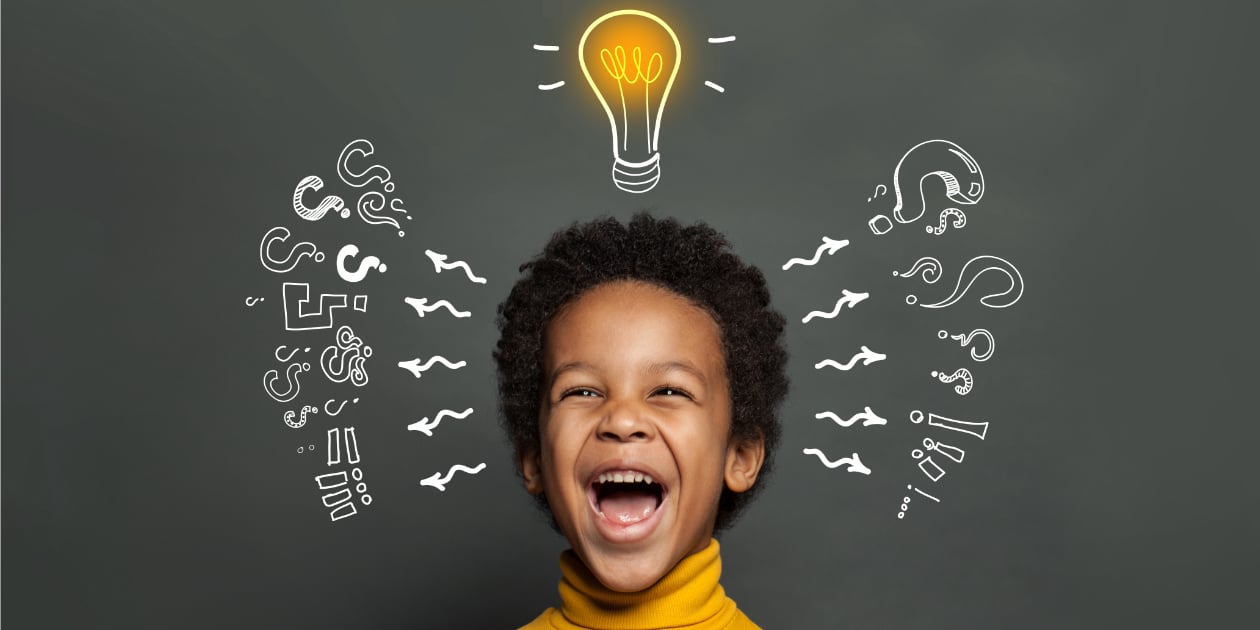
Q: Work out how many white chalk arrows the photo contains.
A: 10